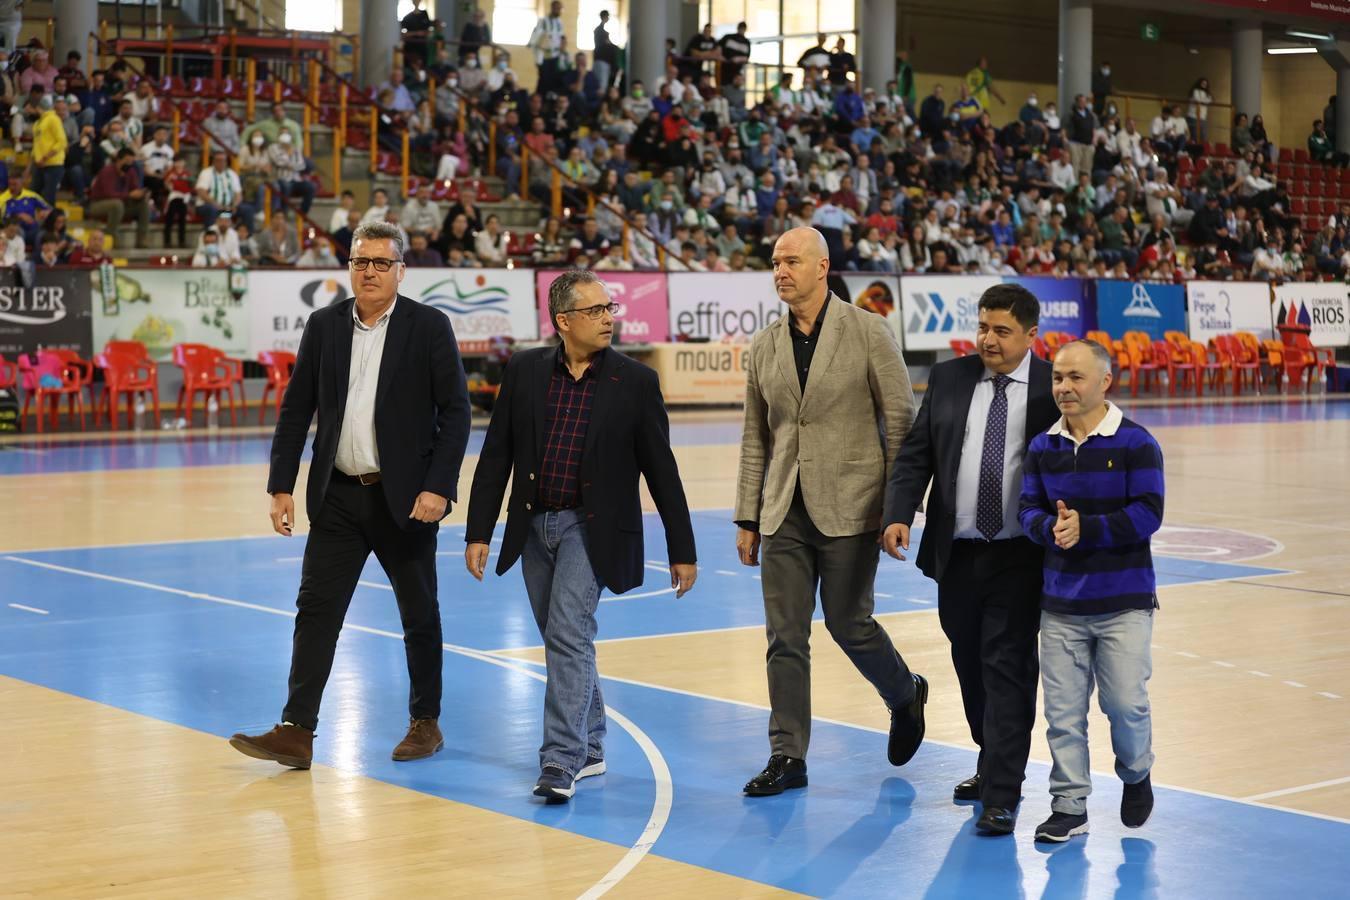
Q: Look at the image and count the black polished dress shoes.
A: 4